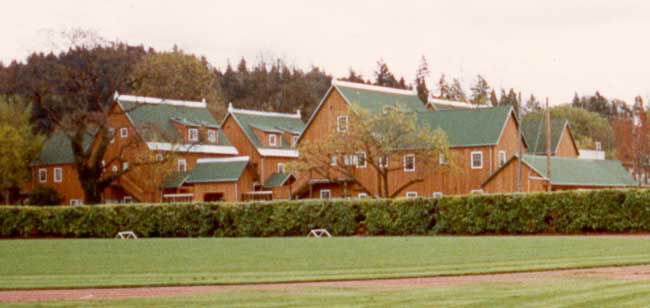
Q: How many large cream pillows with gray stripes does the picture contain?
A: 0